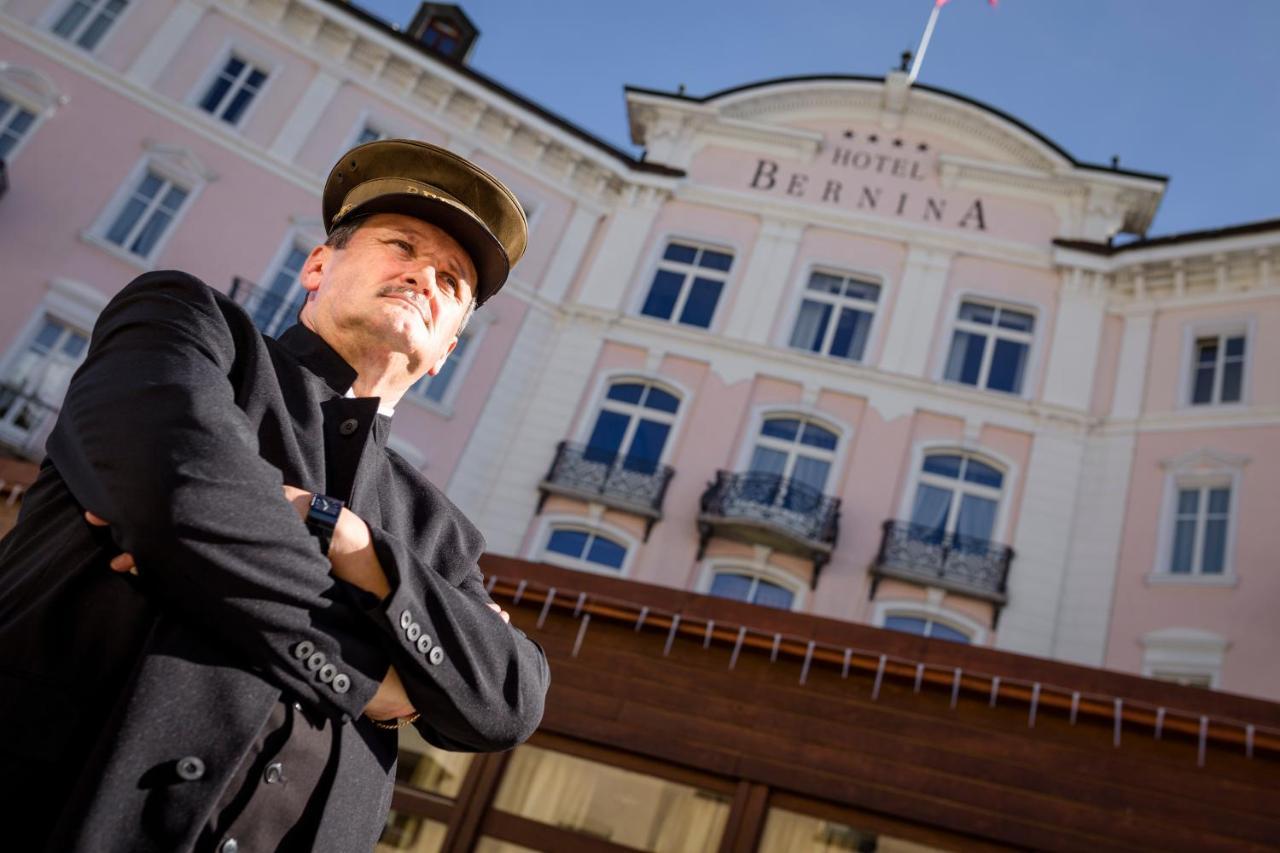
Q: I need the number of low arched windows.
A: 3